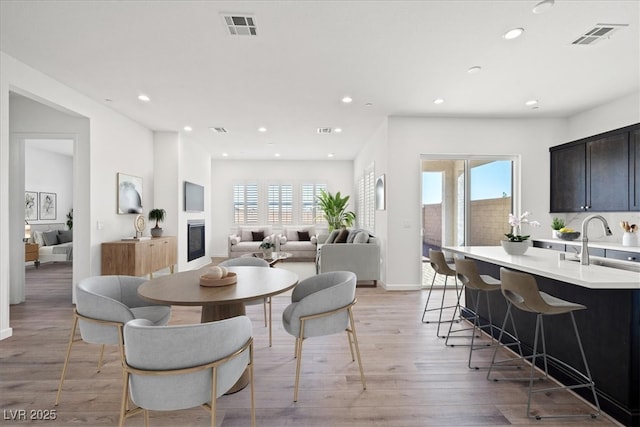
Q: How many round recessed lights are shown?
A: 11